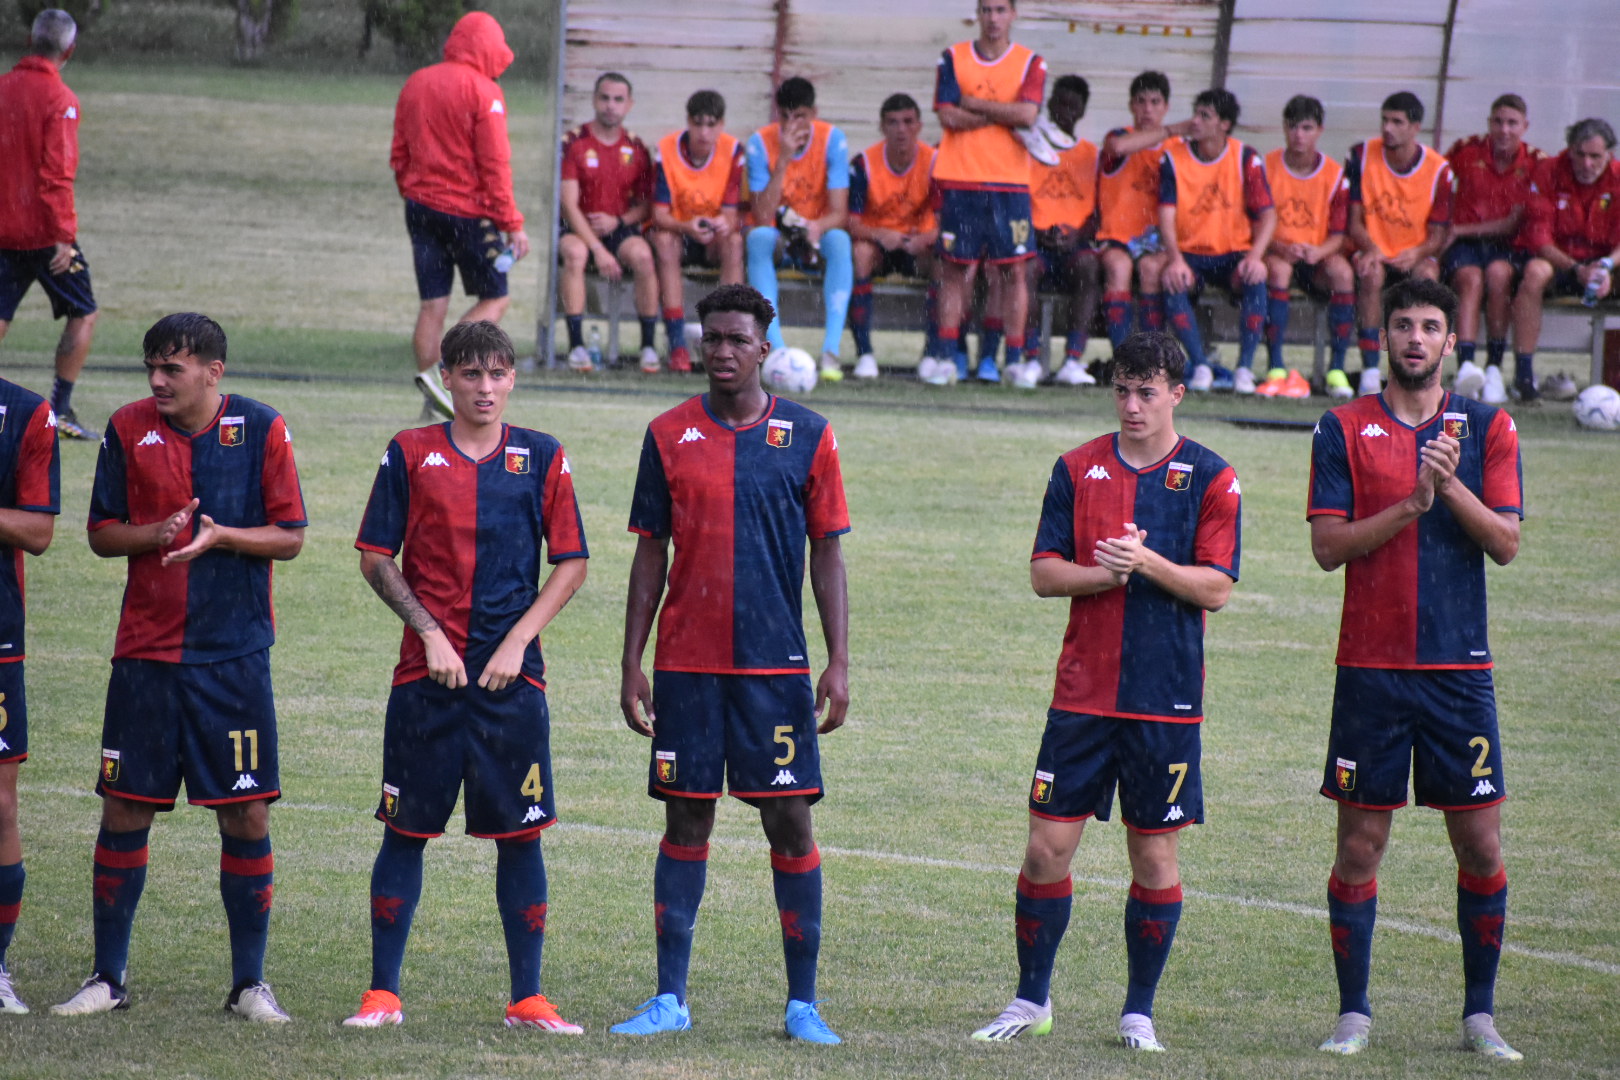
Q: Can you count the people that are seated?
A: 11